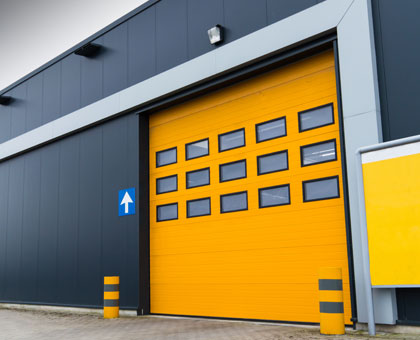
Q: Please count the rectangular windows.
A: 15